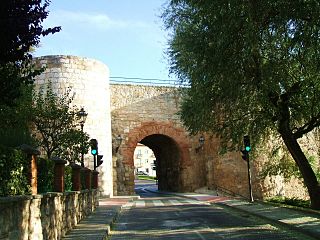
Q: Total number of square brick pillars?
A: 5